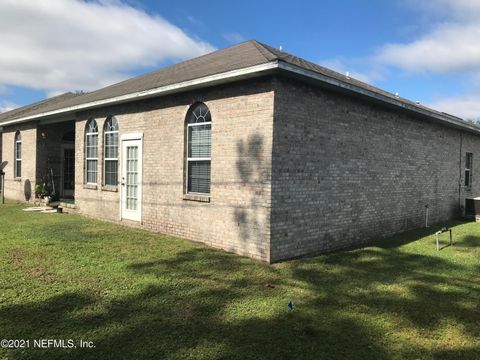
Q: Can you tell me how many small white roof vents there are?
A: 4